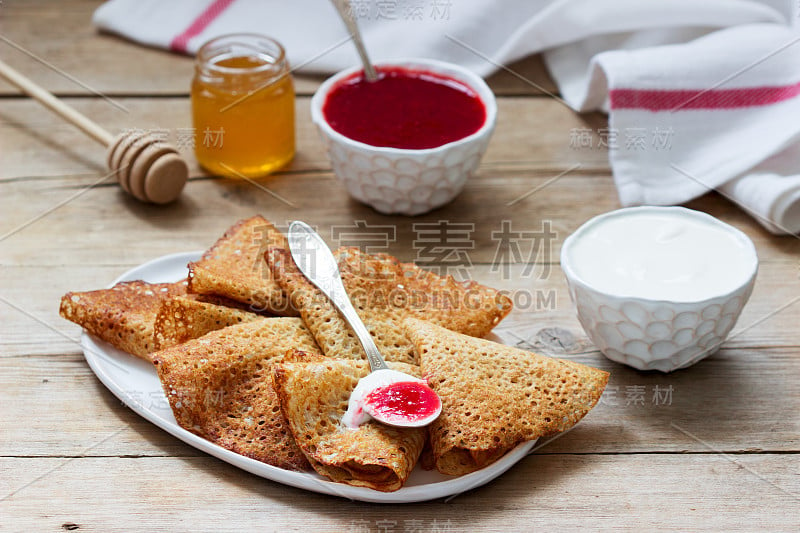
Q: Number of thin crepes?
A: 7